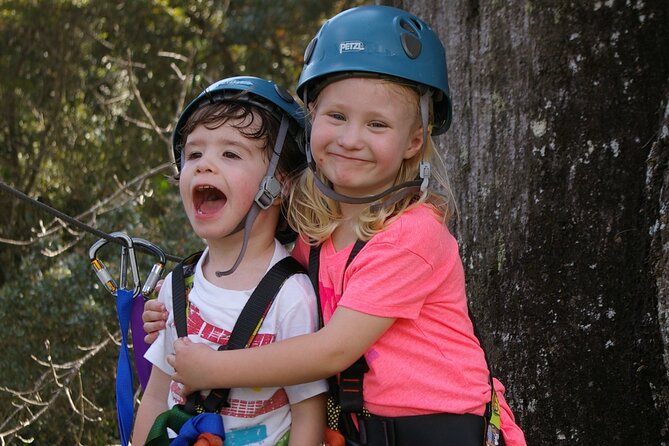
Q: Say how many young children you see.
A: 2